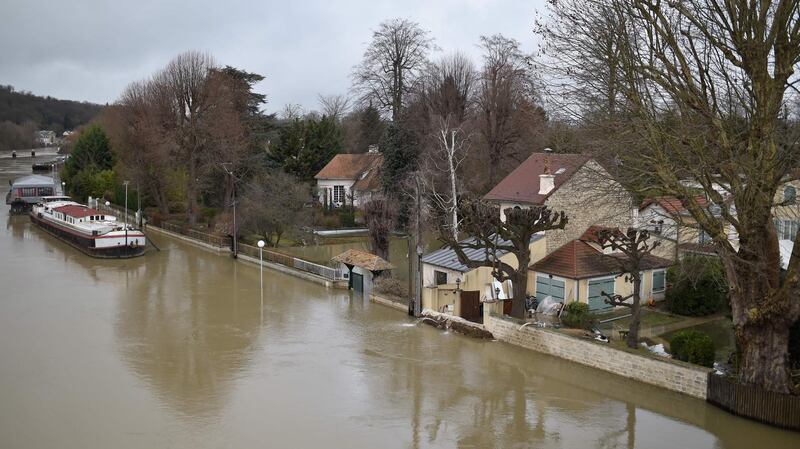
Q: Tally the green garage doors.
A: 2